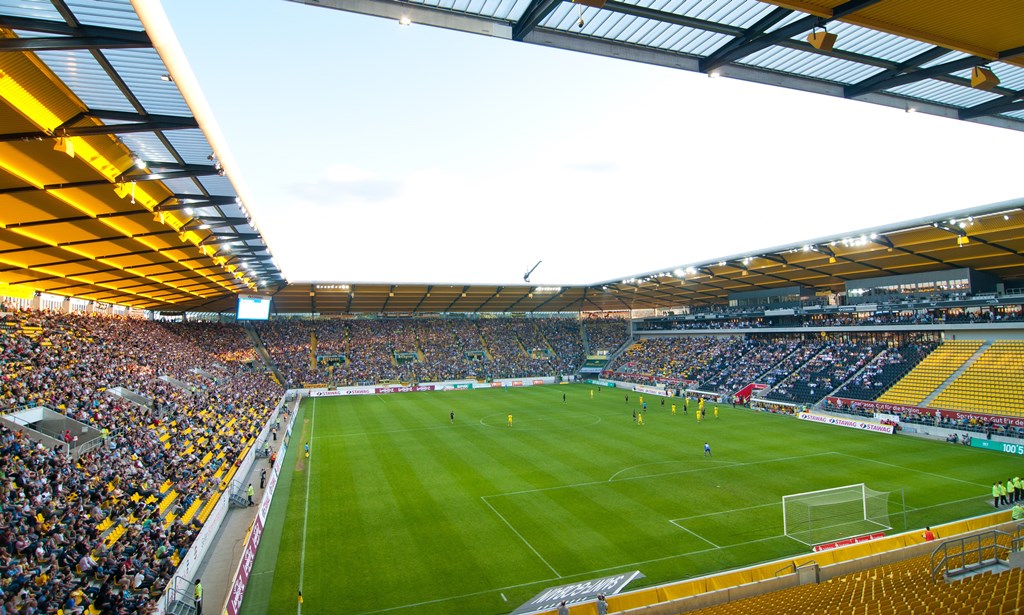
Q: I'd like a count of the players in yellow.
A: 10